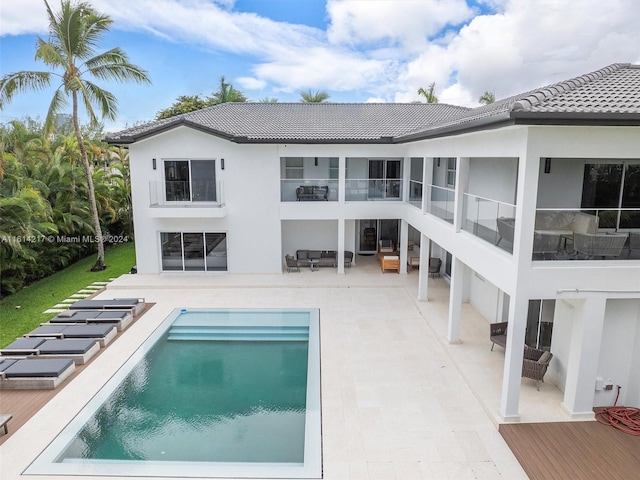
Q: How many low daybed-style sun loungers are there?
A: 5